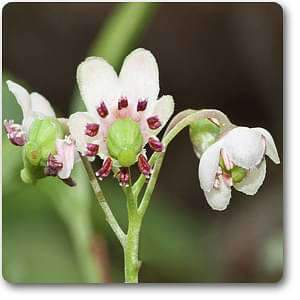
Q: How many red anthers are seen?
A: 10